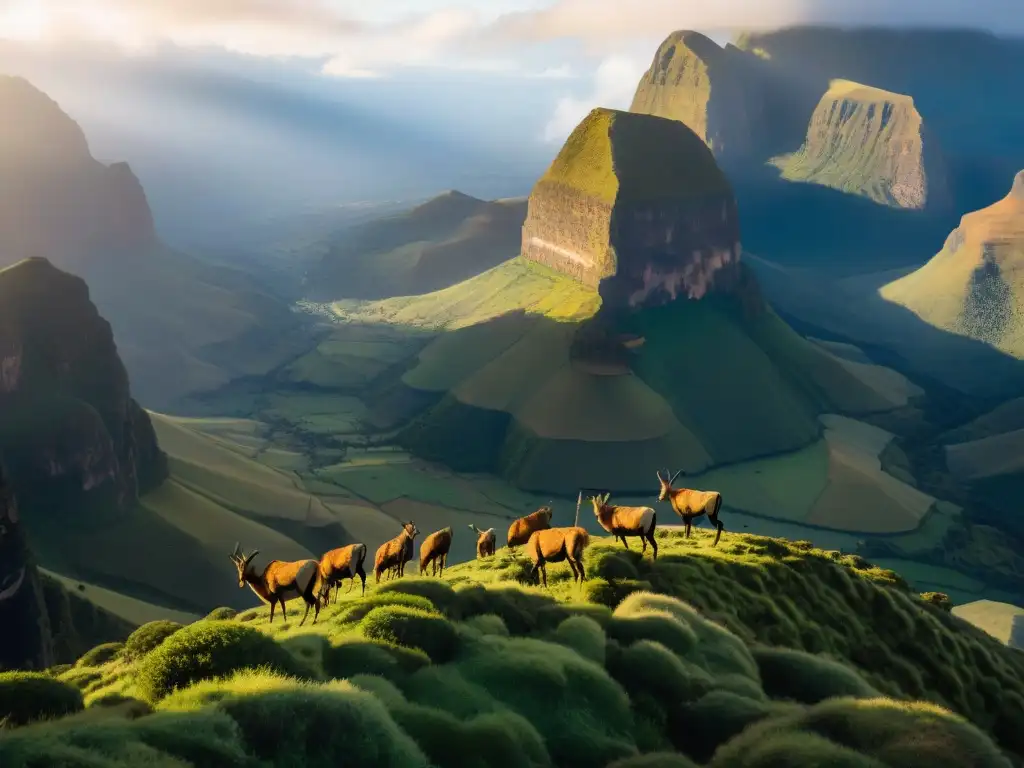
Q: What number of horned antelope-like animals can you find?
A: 9